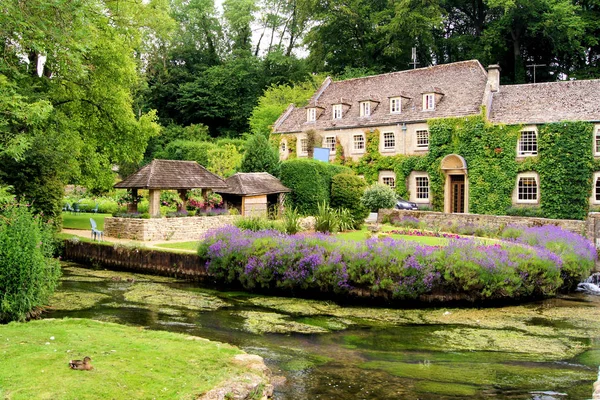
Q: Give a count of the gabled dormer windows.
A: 5